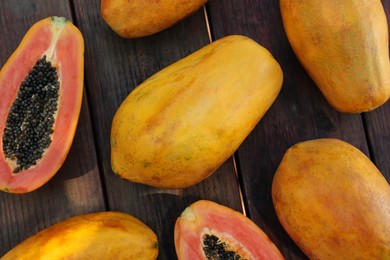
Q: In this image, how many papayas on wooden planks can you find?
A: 7